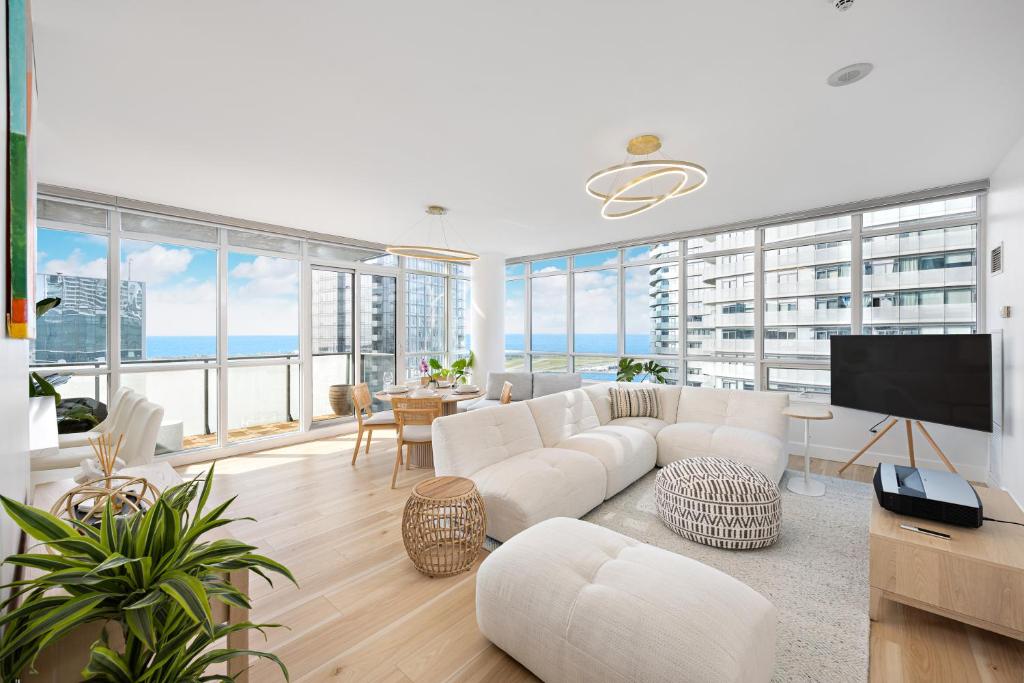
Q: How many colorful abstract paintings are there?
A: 1